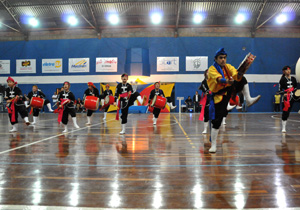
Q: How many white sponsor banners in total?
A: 7